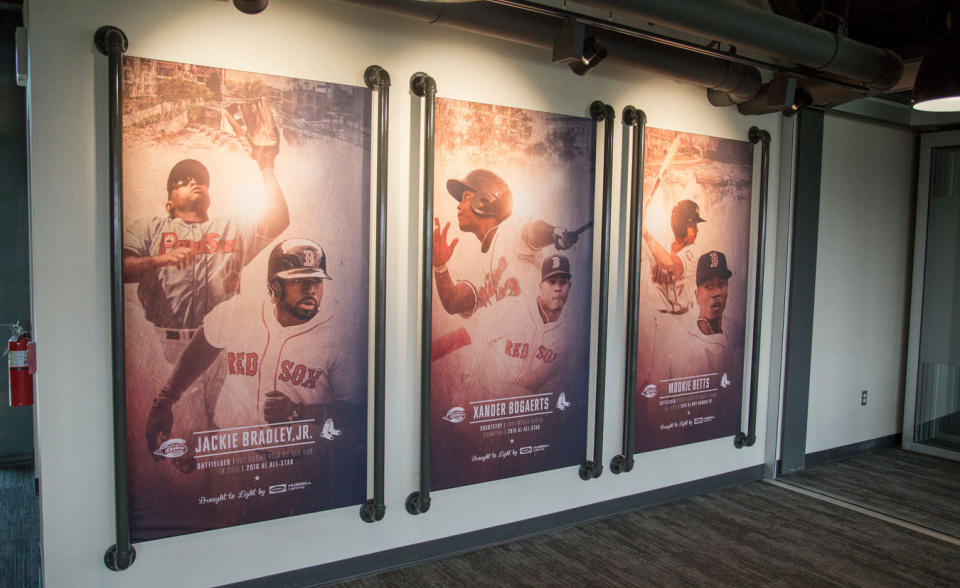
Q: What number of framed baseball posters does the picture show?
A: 3